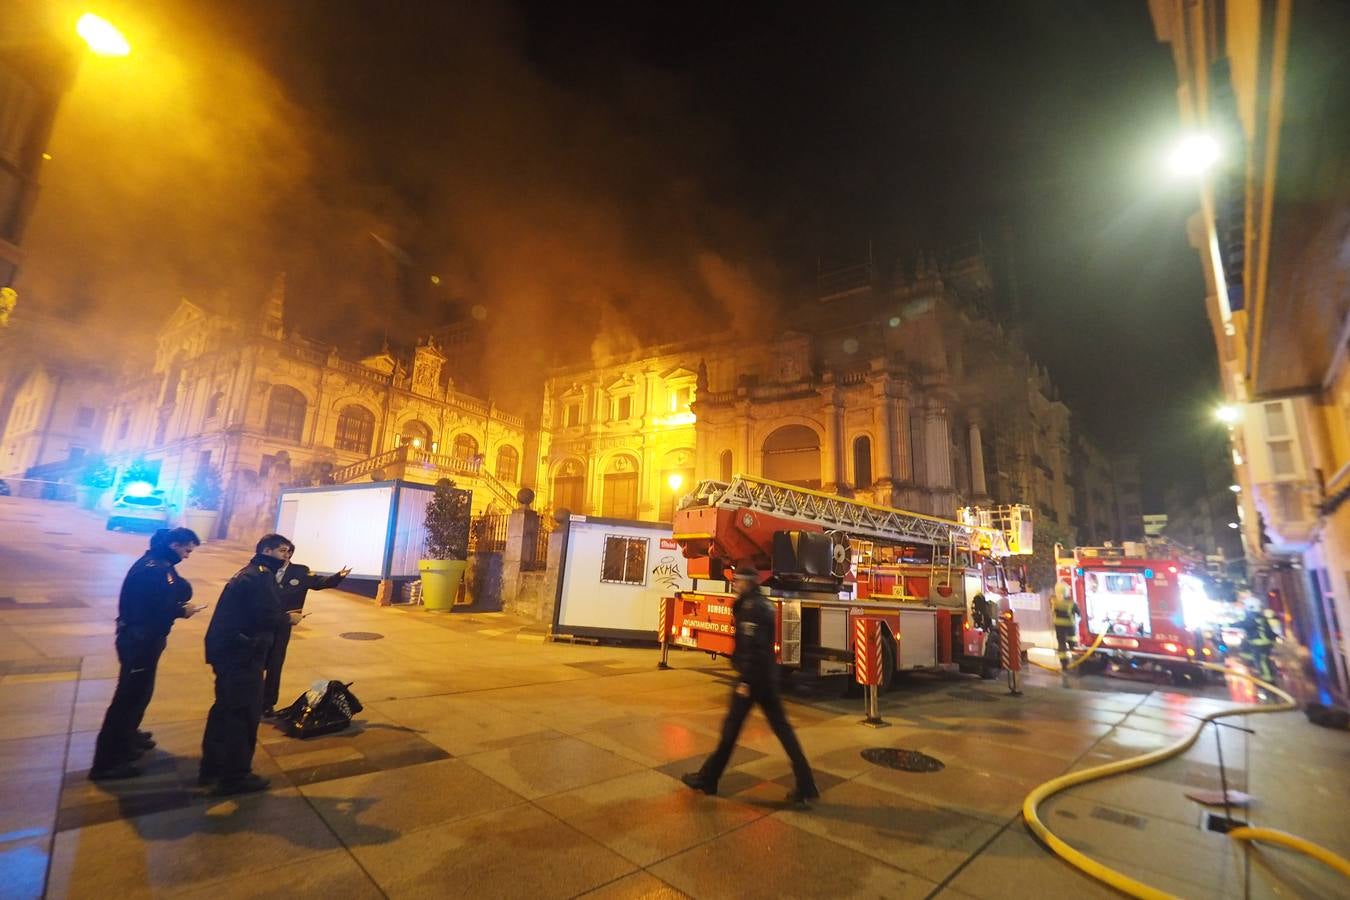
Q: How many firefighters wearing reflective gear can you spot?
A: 2